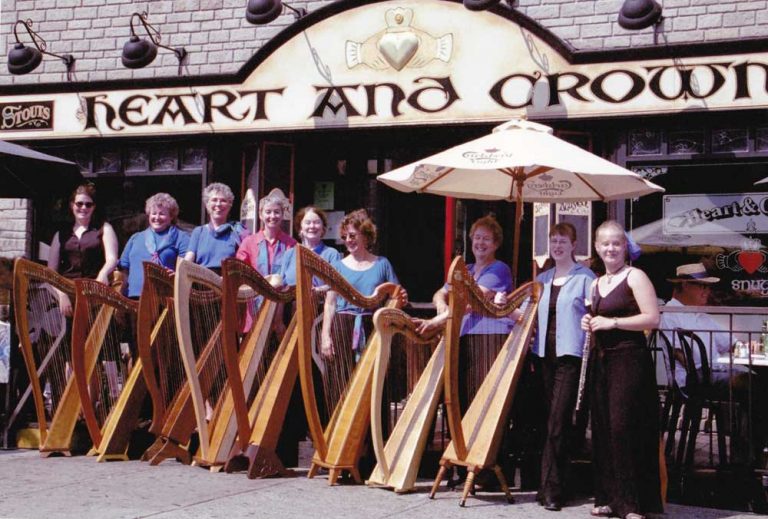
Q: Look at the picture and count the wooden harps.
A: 8